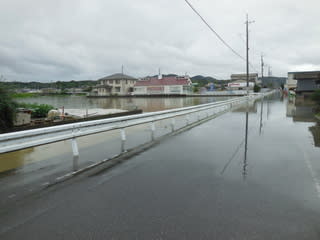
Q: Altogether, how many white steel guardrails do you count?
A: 1